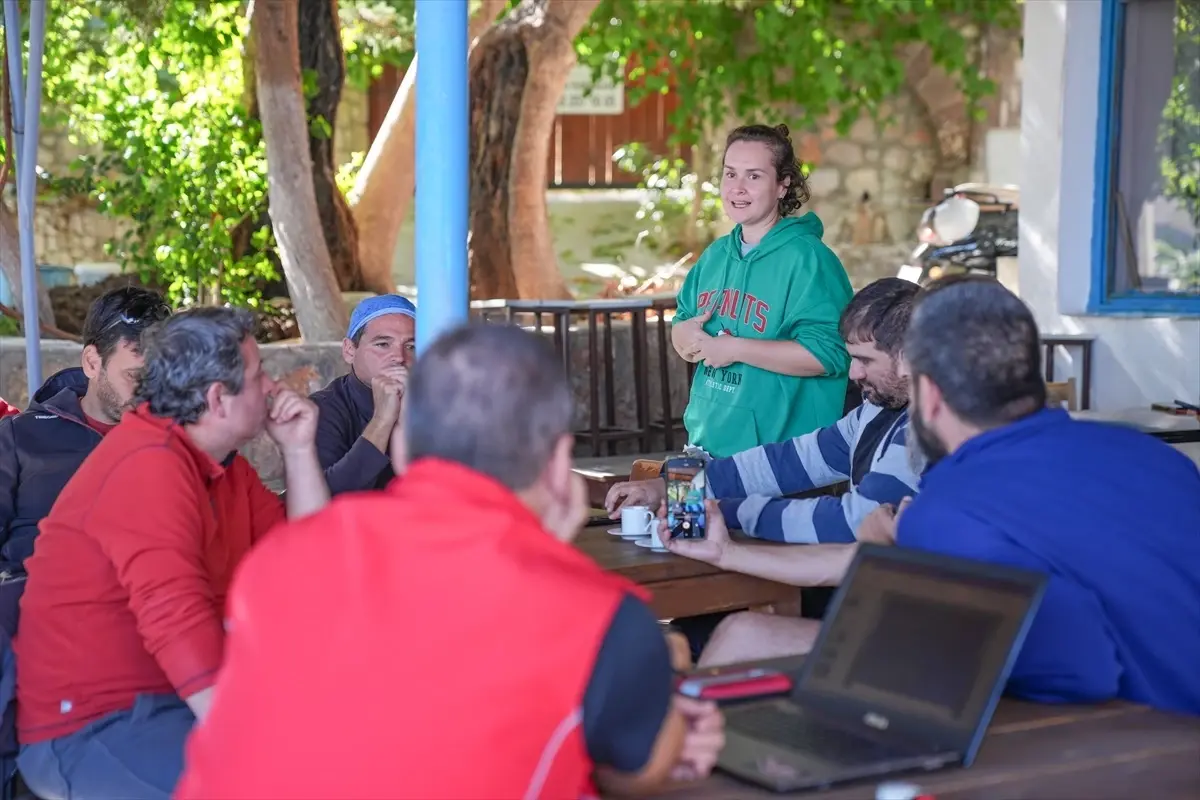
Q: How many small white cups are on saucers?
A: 2